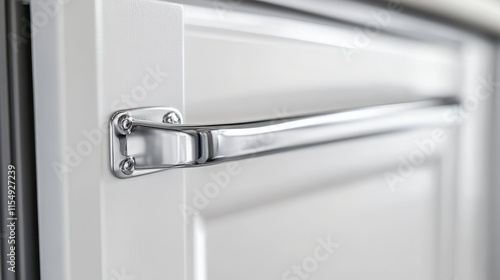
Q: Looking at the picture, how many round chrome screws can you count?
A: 3